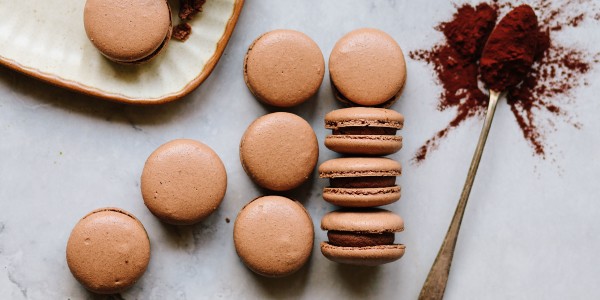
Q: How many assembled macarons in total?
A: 10